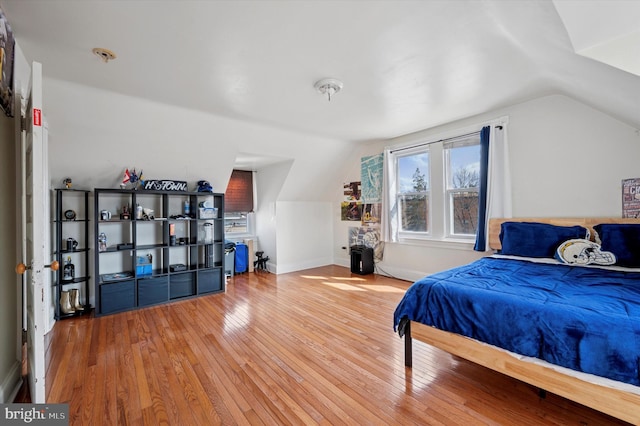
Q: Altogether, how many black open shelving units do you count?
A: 2